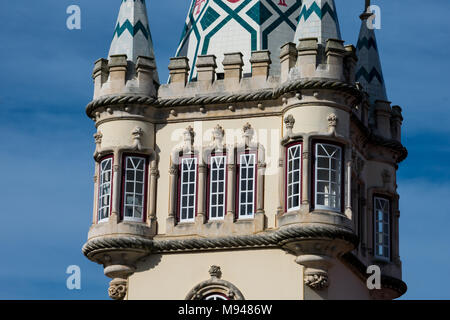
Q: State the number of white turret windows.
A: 8